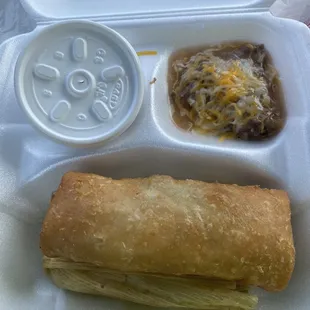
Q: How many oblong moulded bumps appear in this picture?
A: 5